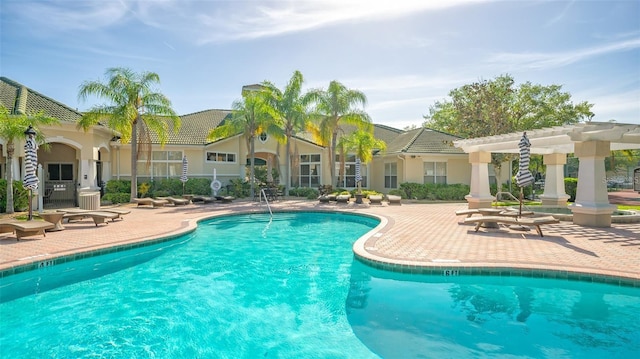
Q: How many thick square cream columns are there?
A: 3